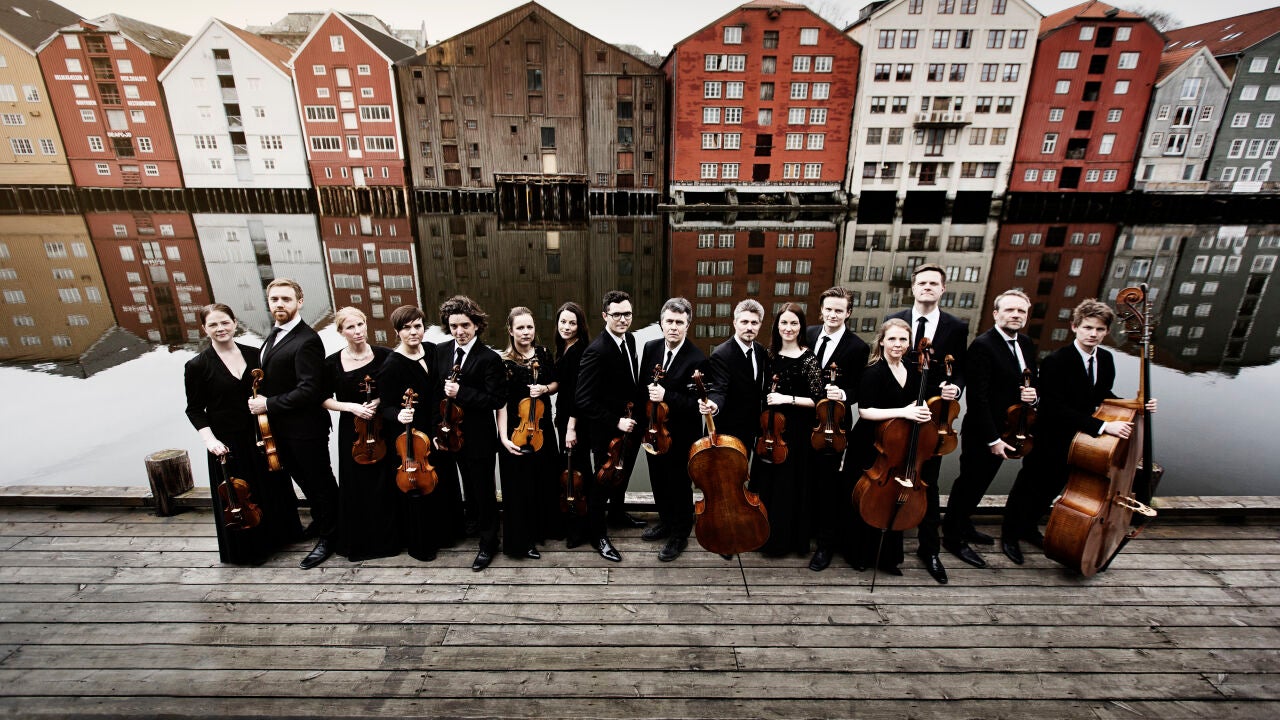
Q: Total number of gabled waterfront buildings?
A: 10